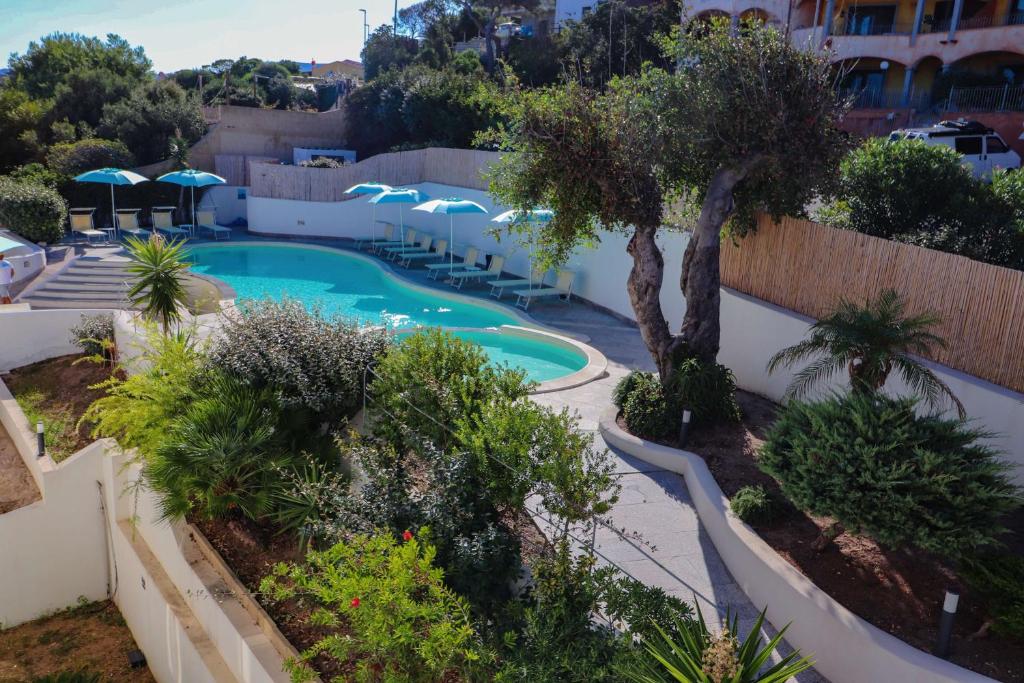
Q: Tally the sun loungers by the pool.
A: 12